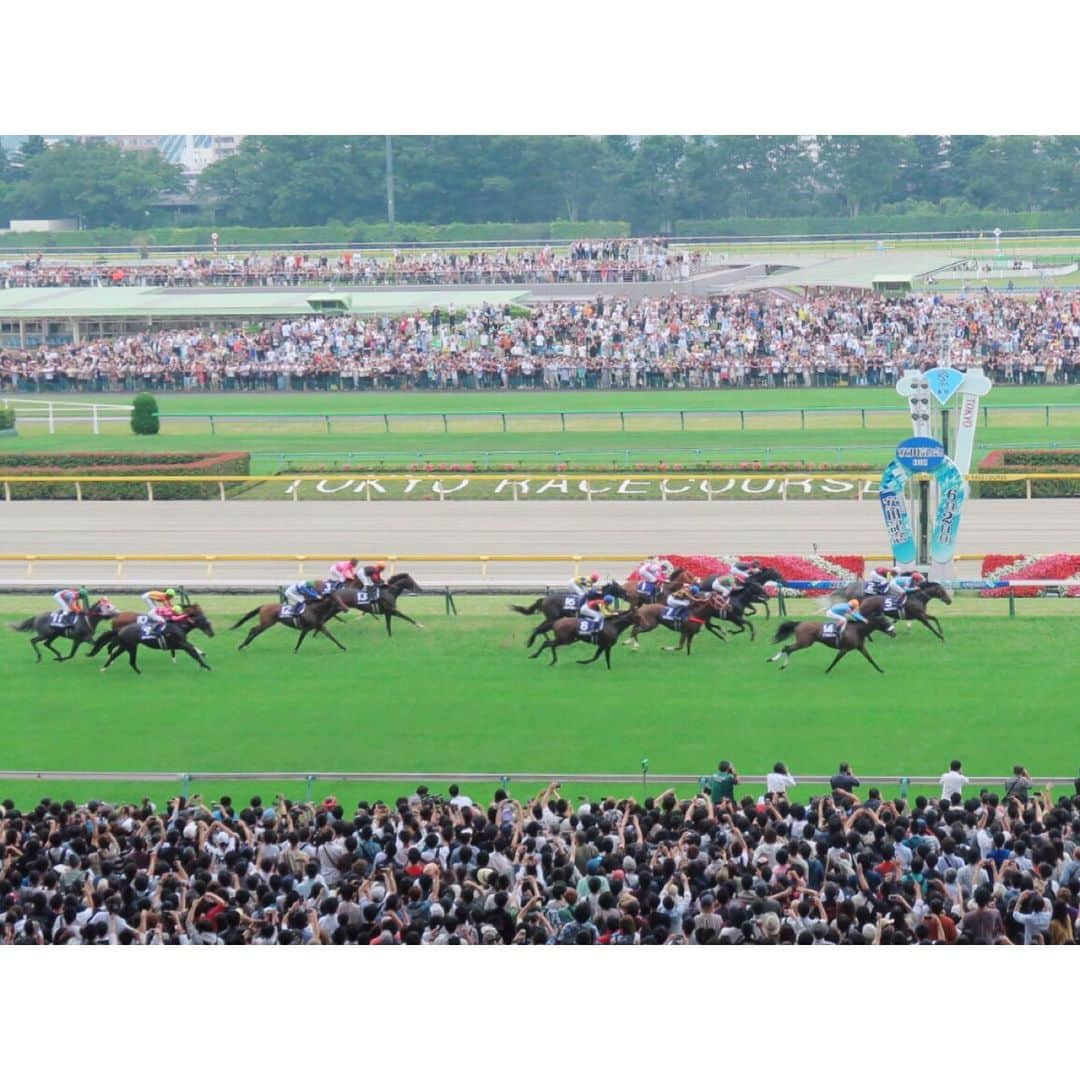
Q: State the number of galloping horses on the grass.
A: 15